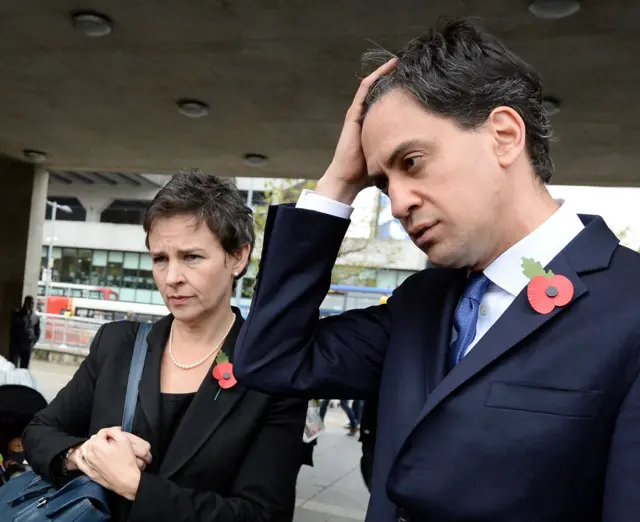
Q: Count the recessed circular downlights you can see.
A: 6